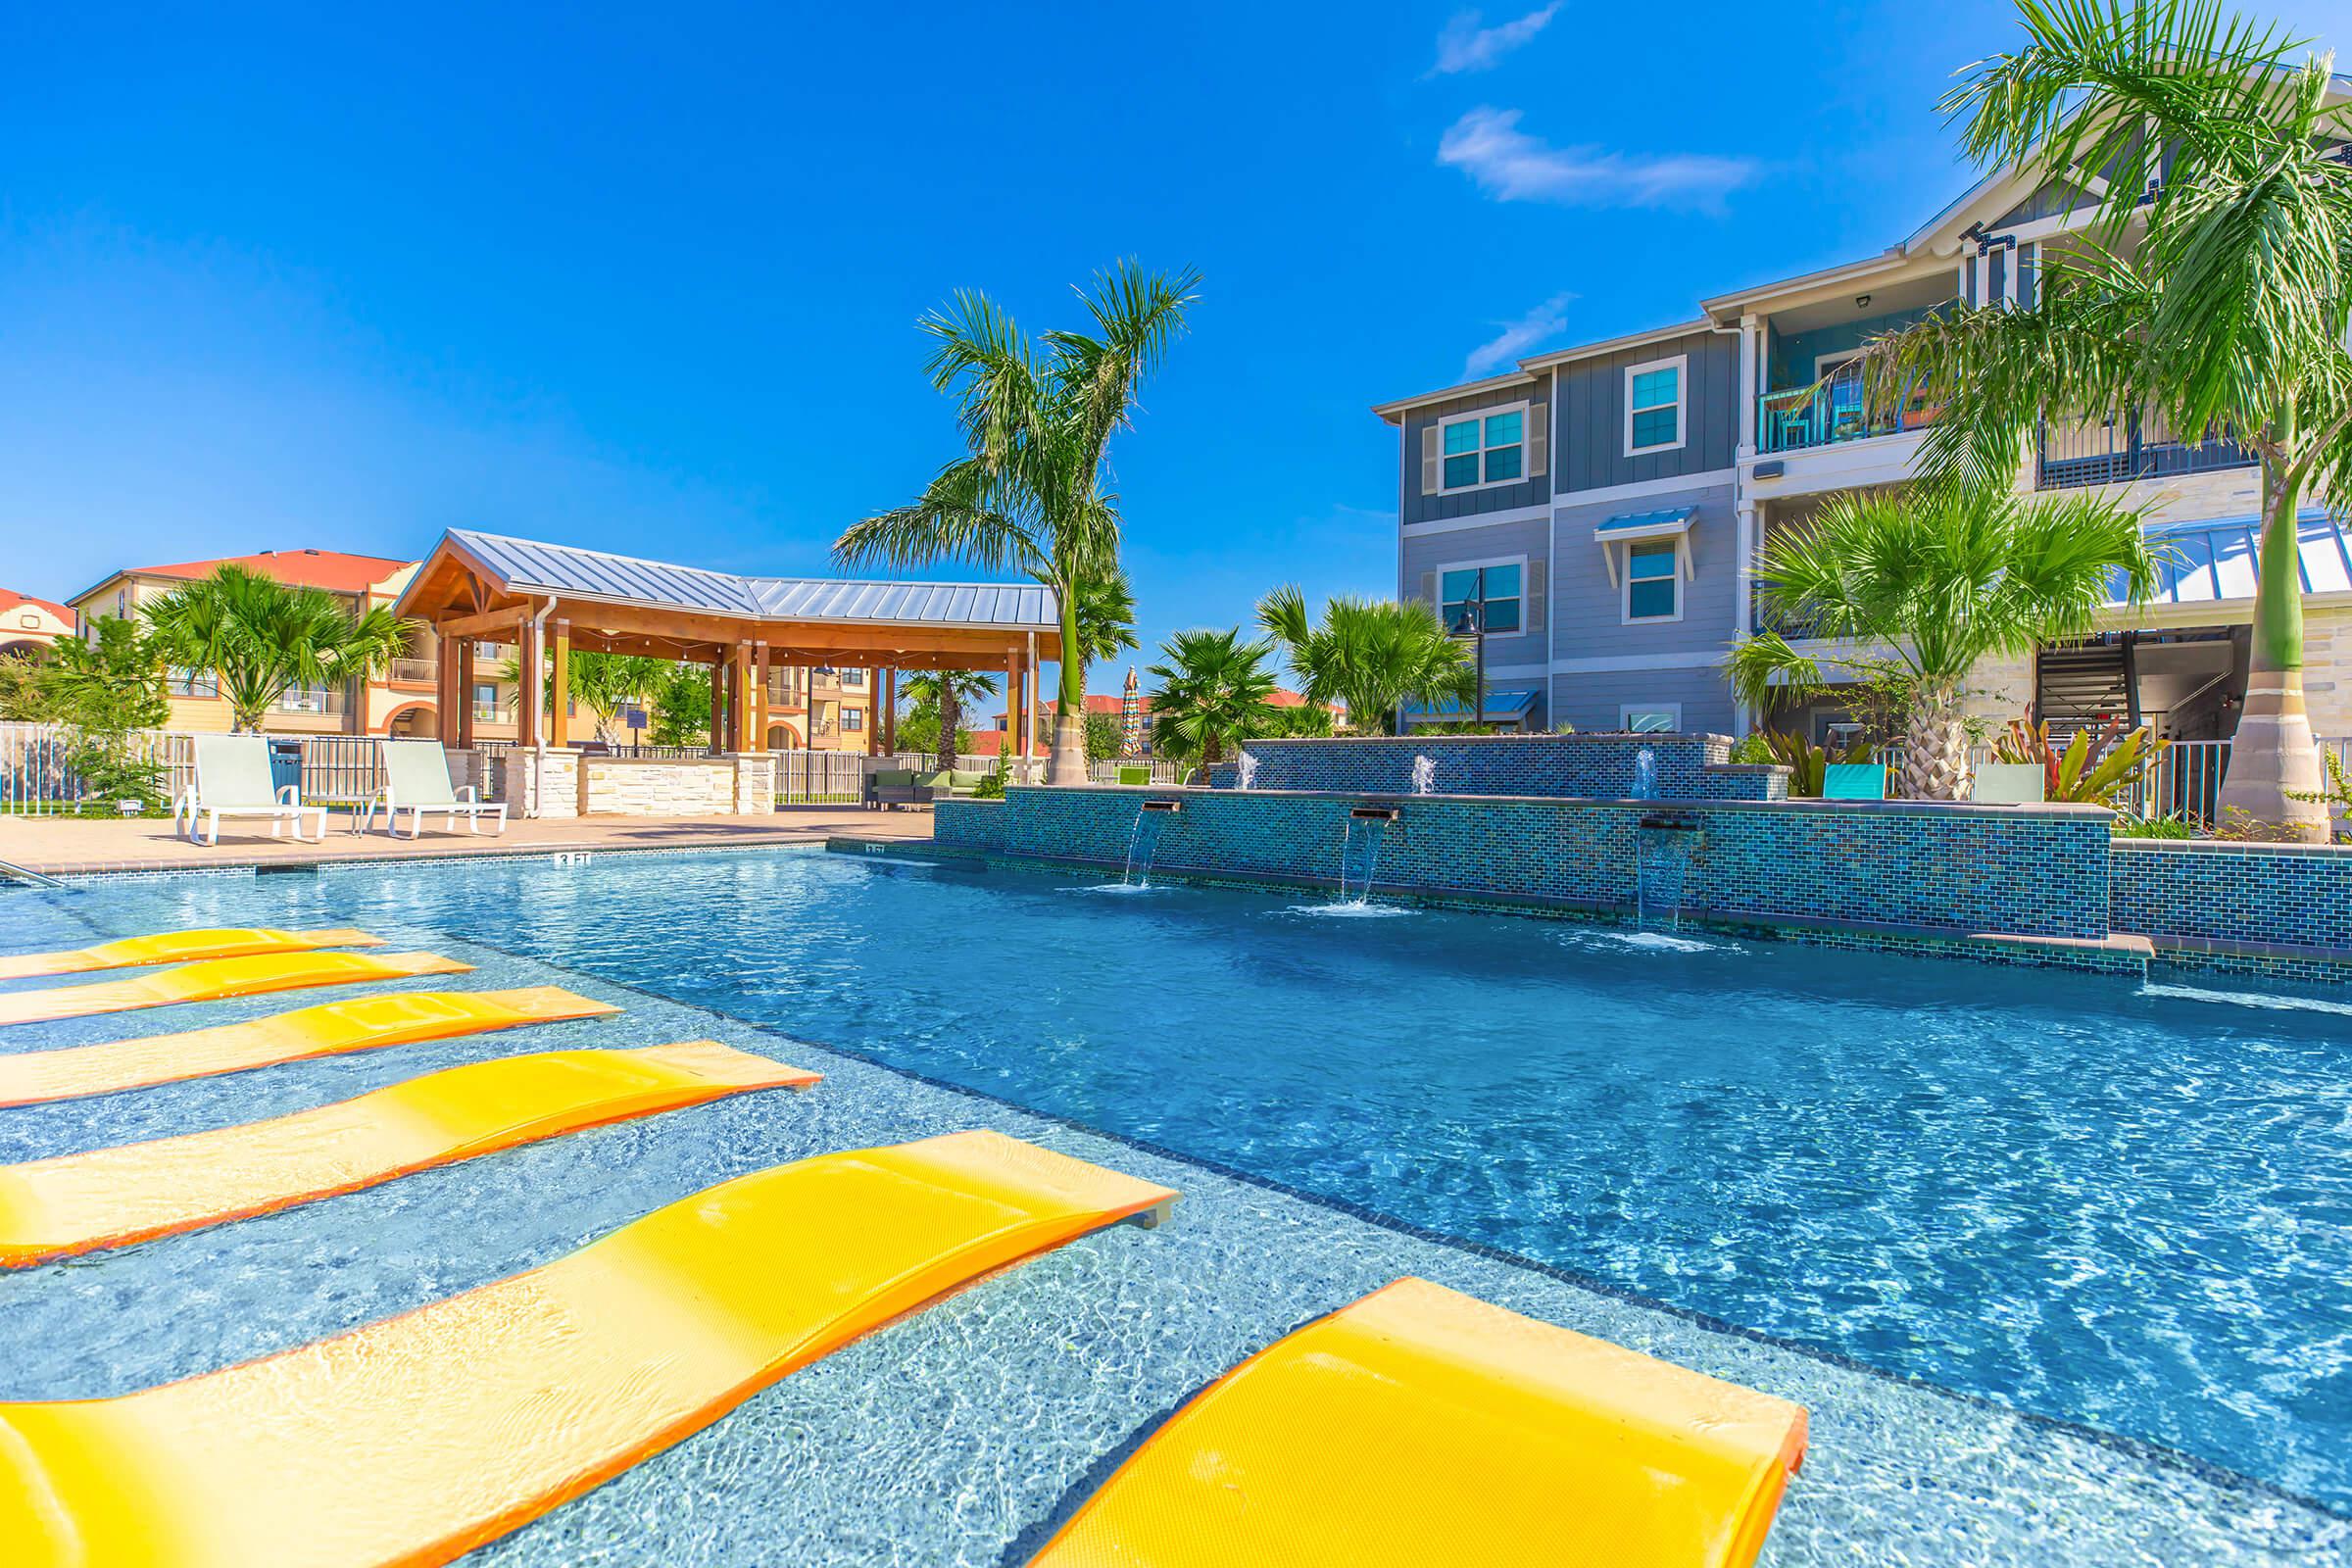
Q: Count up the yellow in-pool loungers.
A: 6